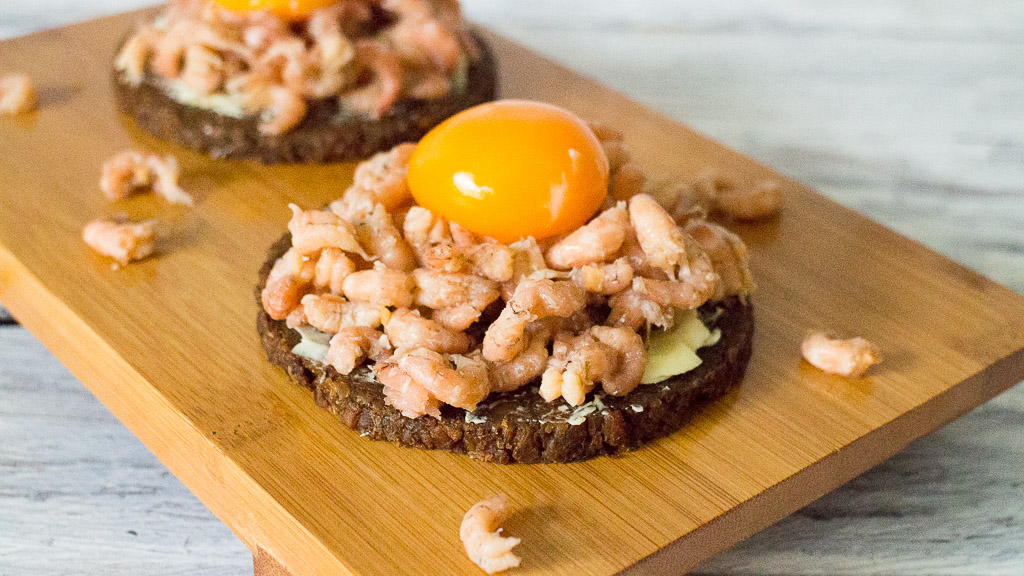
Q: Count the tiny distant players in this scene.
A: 0